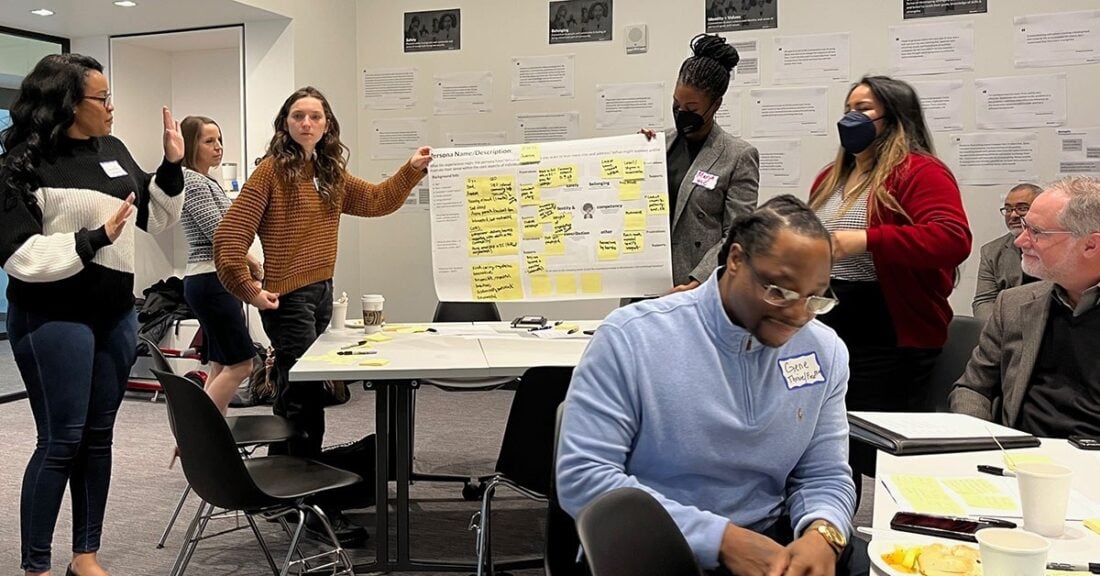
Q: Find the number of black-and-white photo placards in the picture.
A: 4